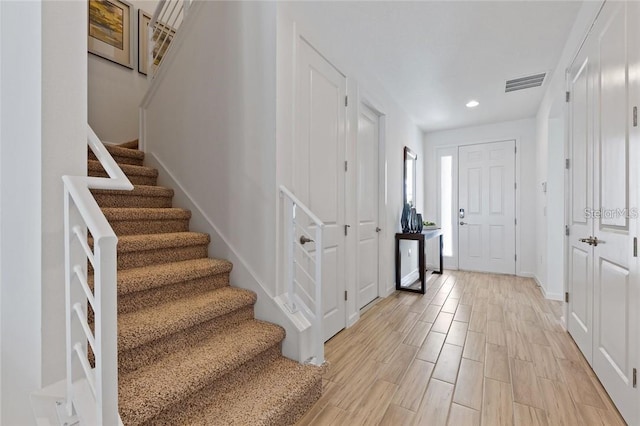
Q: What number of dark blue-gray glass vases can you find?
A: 3